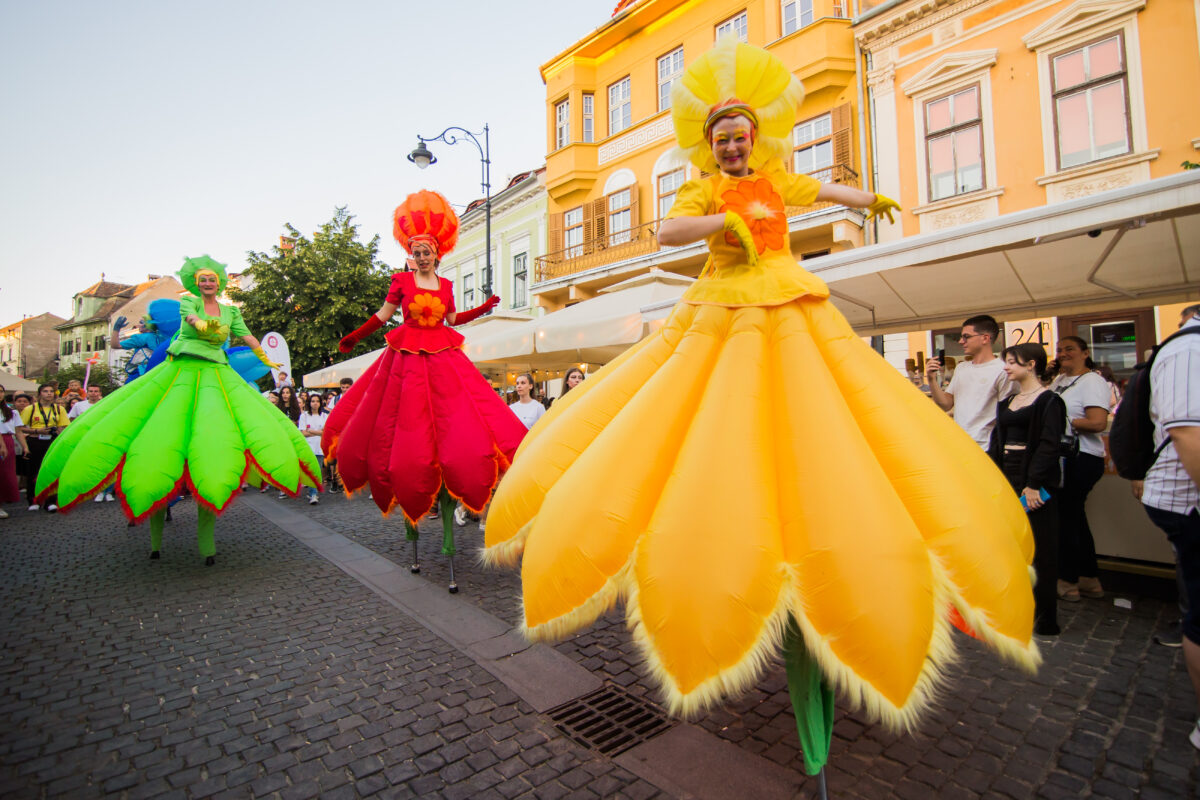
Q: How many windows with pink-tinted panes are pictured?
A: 2